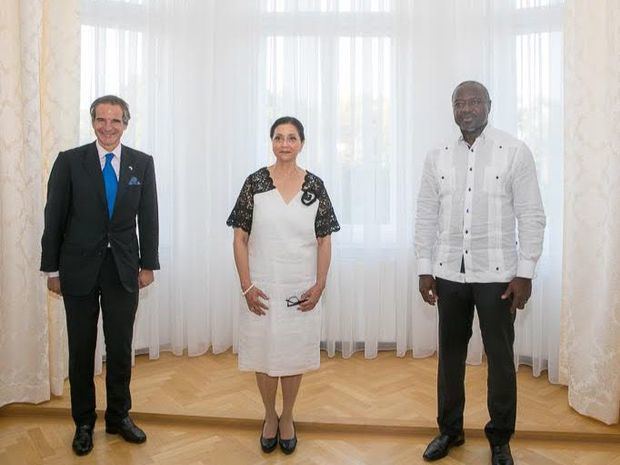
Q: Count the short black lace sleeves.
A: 2